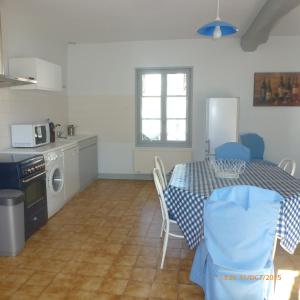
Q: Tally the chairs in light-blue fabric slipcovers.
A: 3